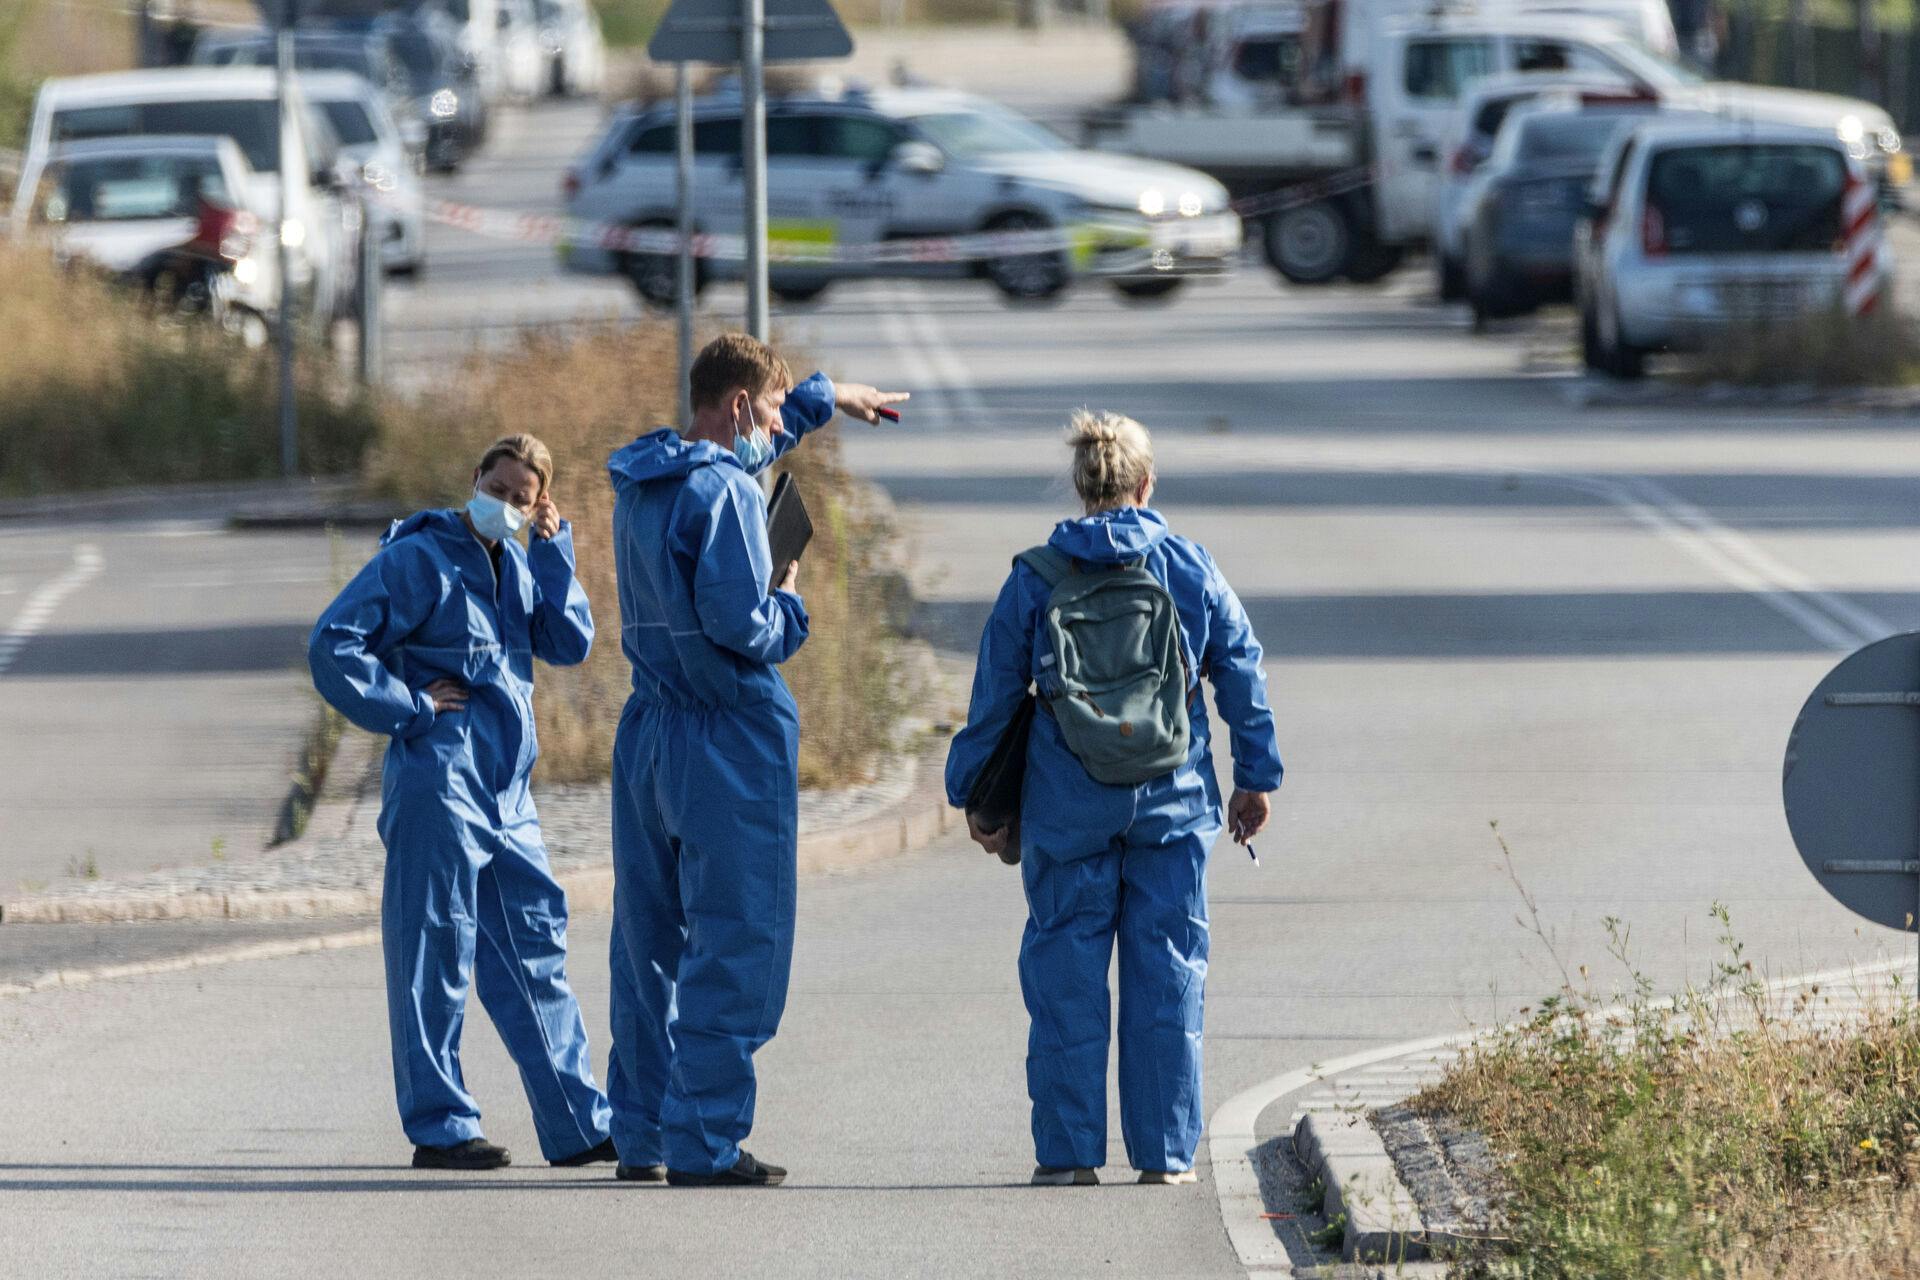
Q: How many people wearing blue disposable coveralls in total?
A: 3